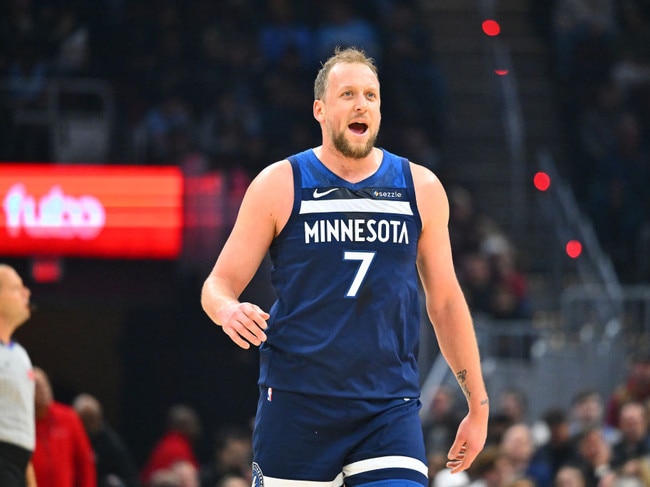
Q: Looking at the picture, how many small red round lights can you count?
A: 4